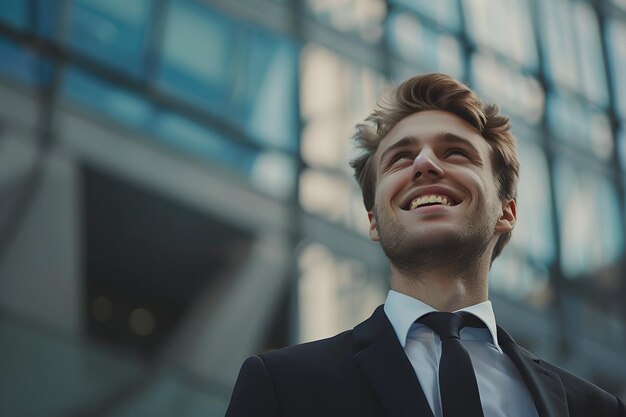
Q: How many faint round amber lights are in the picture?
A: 2